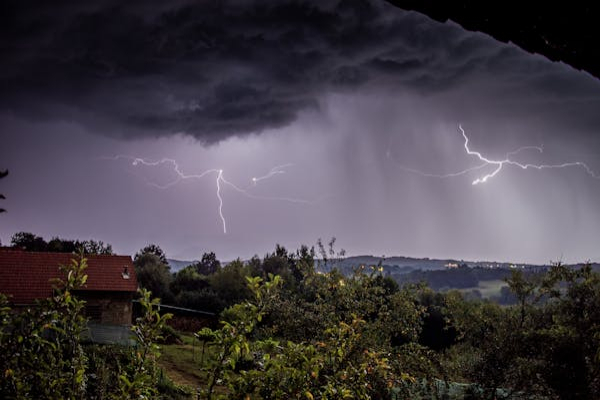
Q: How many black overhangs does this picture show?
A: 1